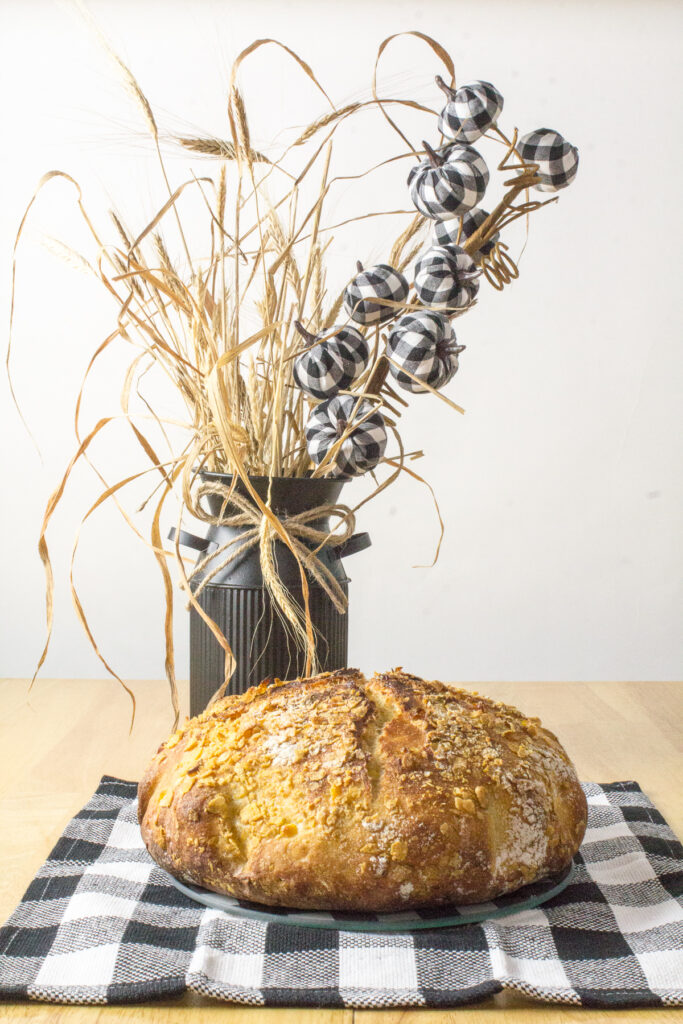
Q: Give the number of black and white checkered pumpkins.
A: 9